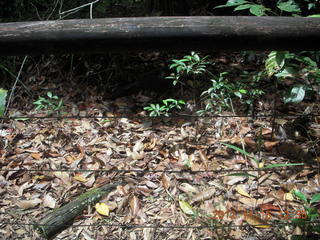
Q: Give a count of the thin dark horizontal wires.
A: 3